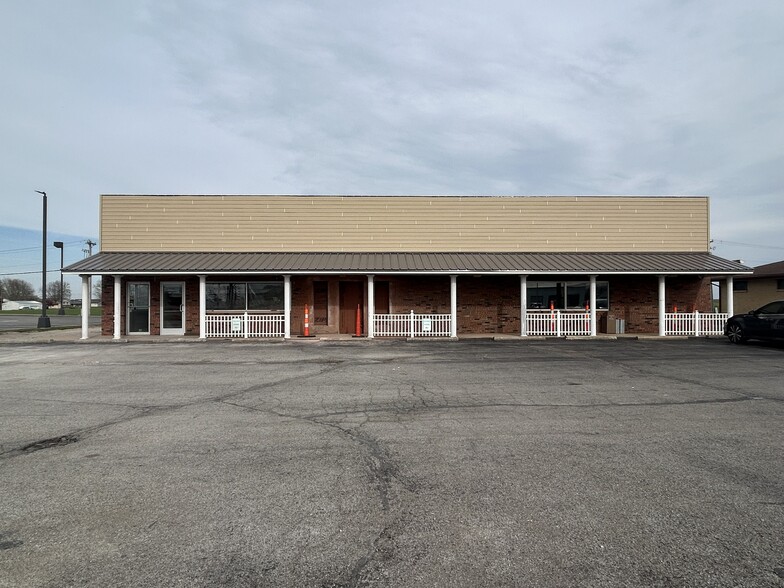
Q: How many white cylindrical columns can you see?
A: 10